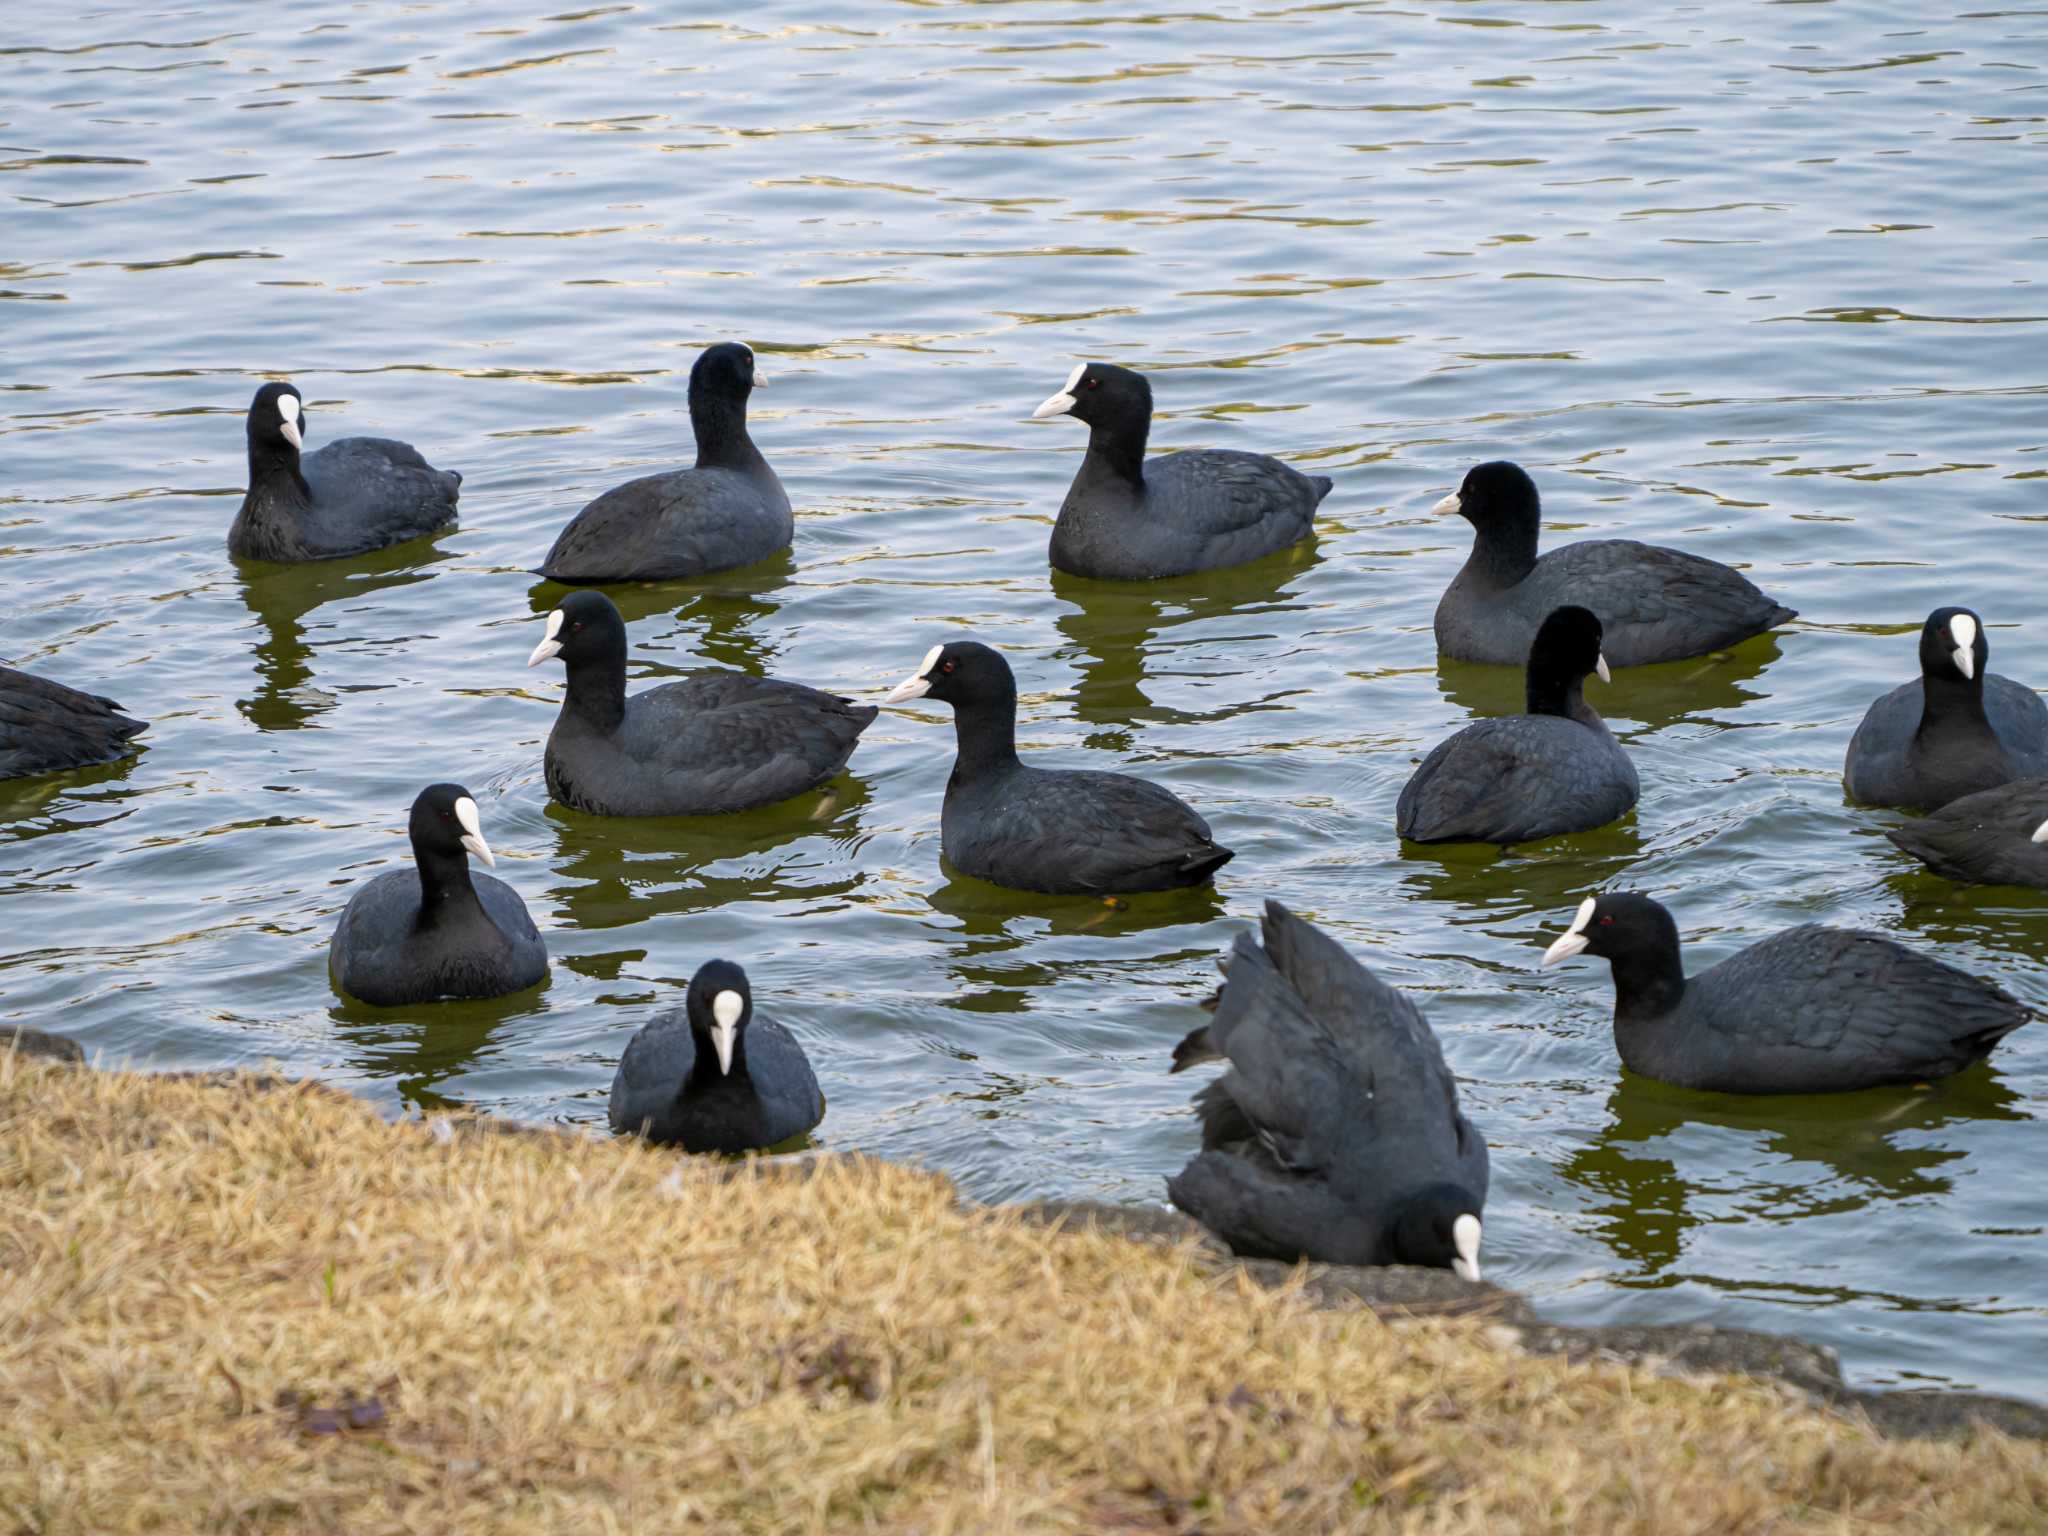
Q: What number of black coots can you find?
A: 14